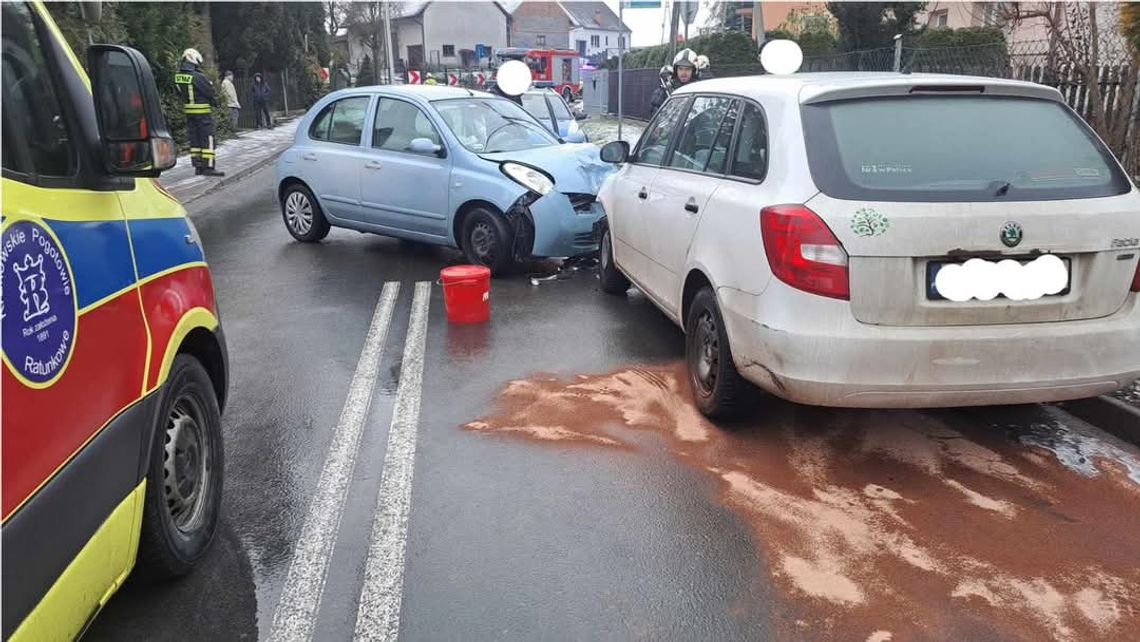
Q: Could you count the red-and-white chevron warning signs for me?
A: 4